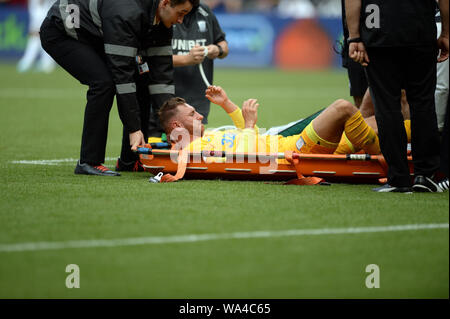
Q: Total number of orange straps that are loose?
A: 2